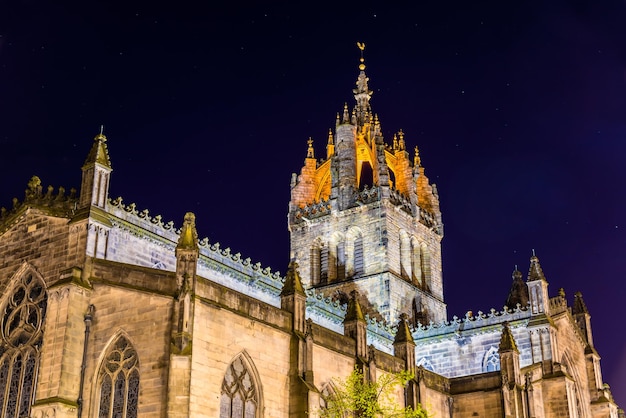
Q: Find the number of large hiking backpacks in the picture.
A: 0